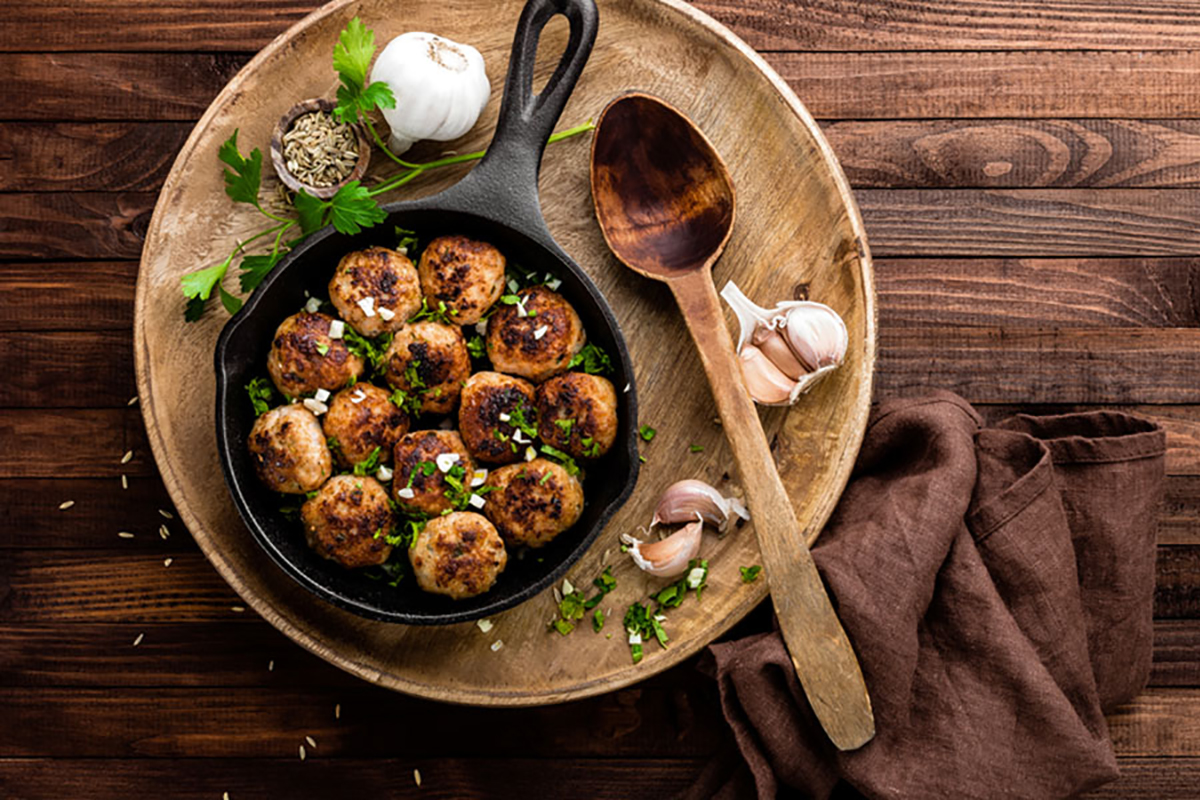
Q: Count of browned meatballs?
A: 13